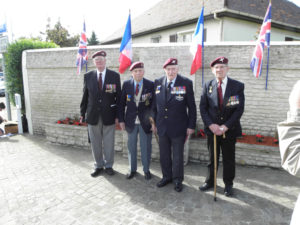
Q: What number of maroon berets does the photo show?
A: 4